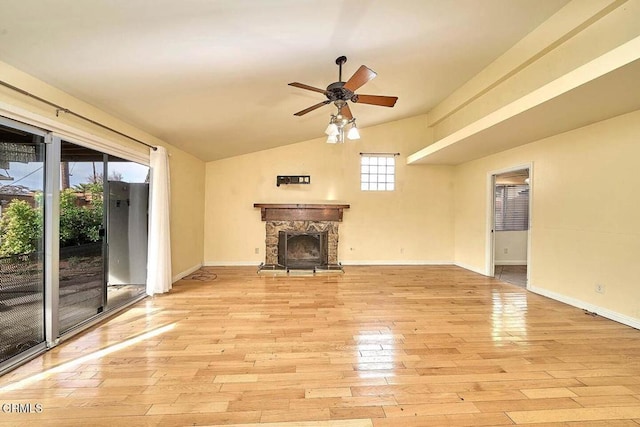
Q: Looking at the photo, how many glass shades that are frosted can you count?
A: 3